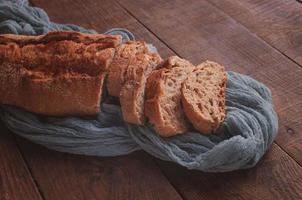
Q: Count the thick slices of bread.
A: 4